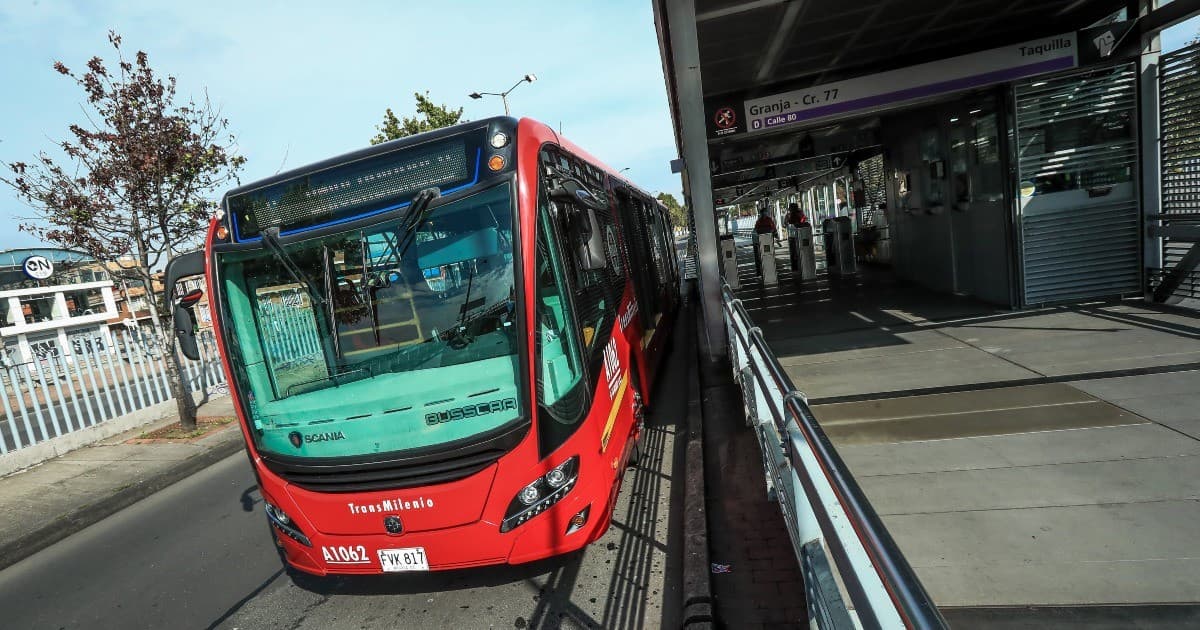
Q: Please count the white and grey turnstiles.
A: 4